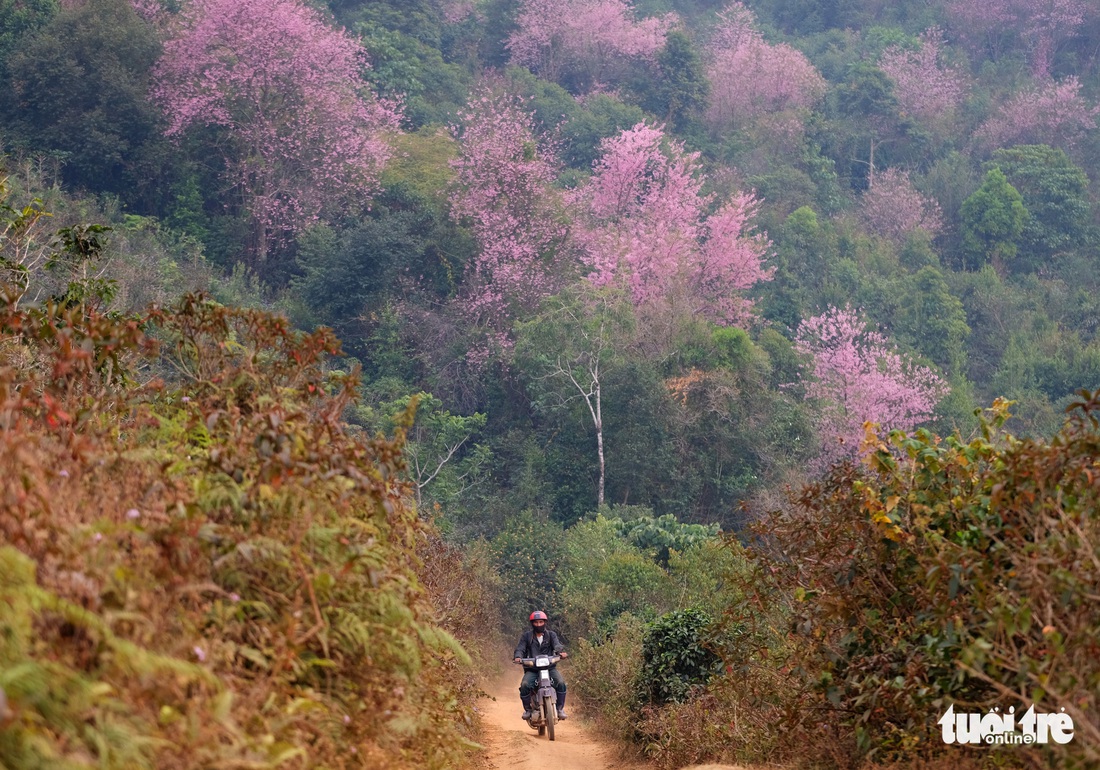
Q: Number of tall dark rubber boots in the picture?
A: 2